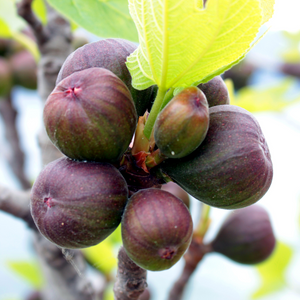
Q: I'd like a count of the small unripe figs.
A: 1